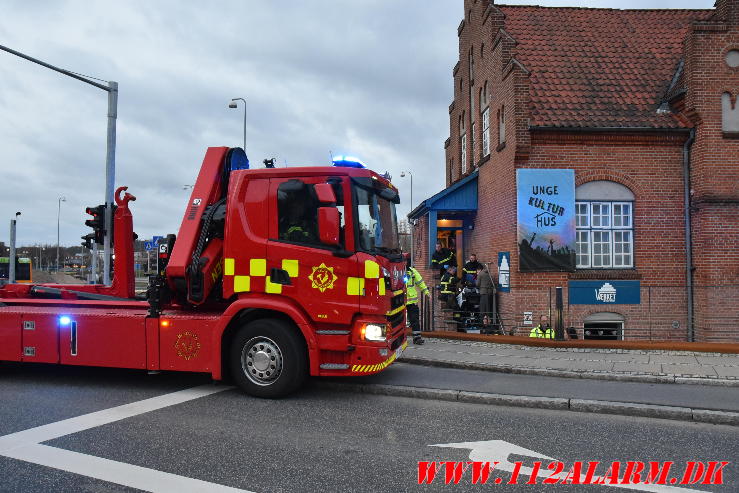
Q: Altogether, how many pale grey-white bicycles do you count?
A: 0